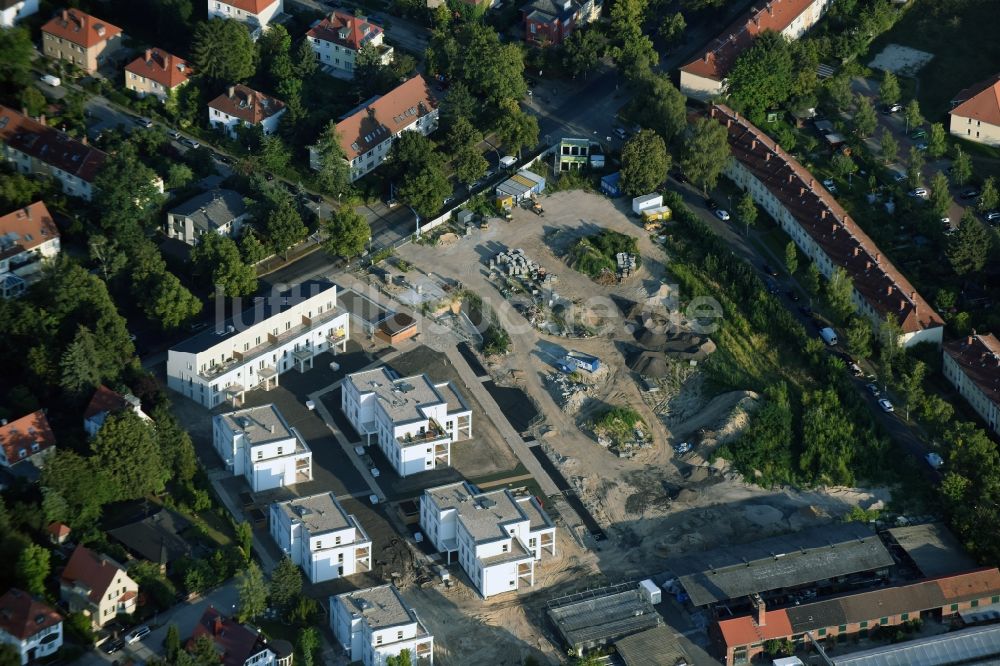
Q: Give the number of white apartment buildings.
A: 6